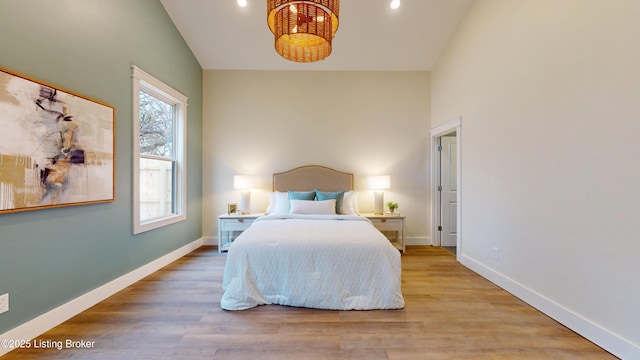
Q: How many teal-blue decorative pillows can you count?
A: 2